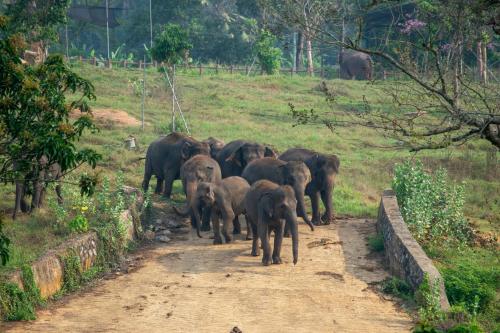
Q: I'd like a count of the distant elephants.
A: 1